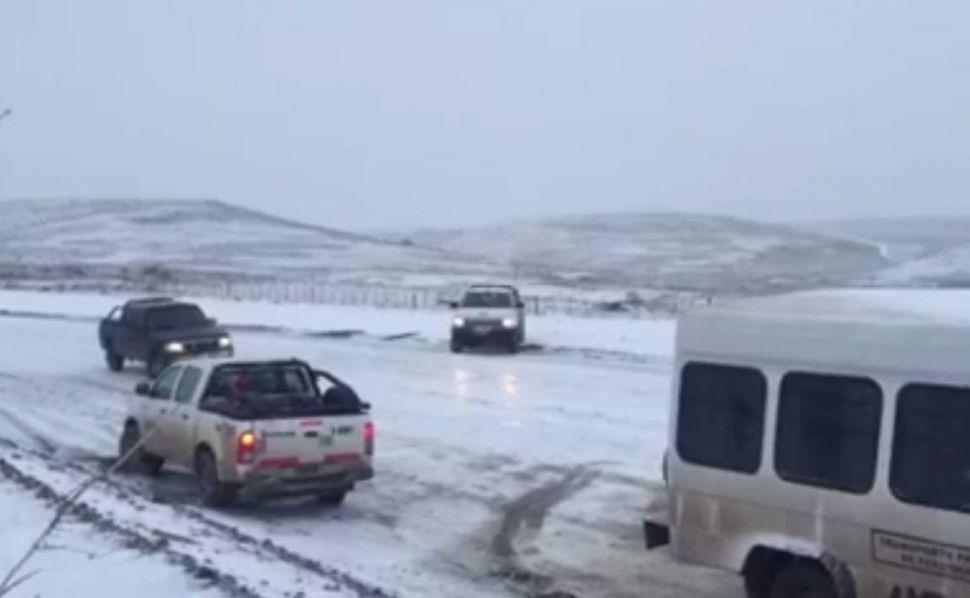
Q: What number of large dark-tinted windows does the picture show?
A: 3